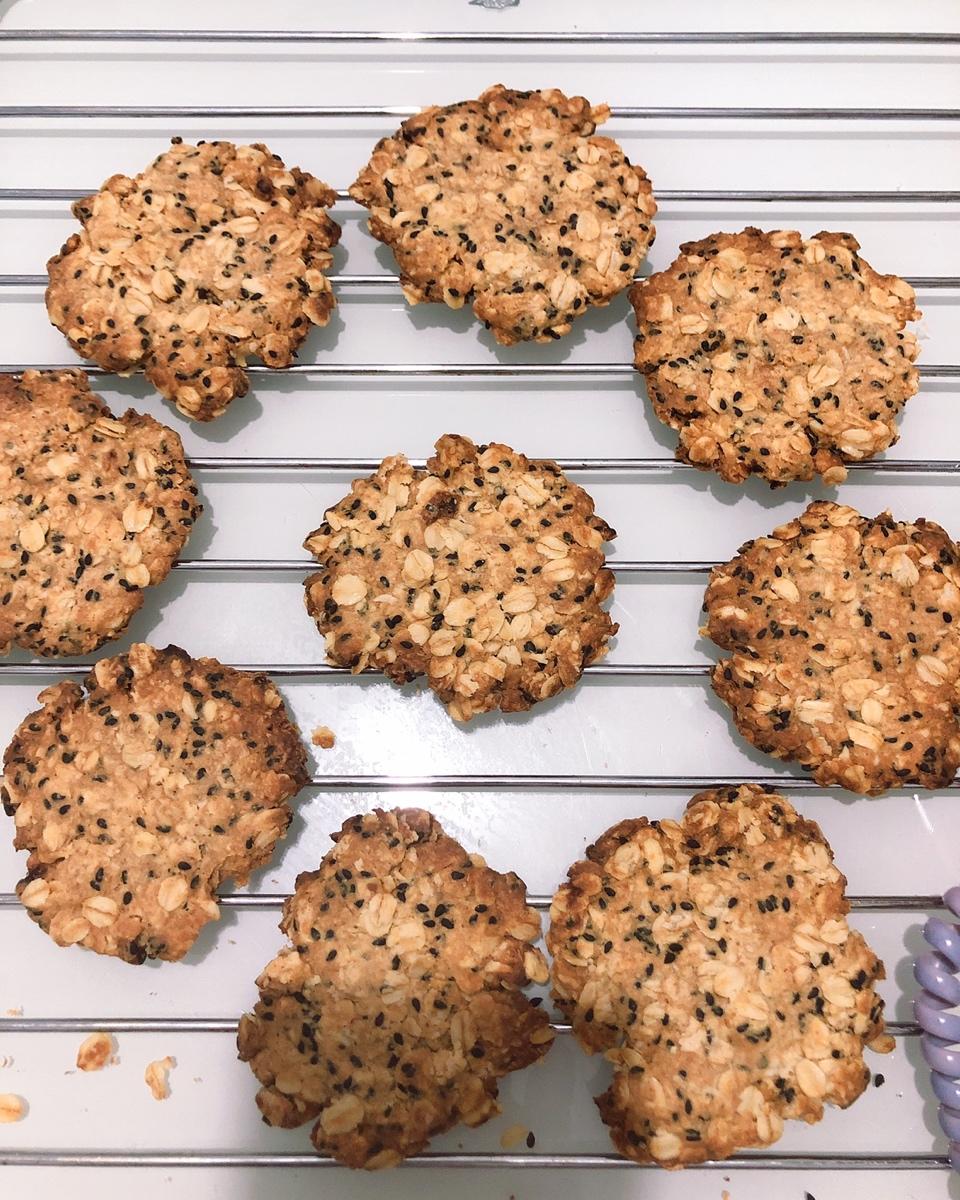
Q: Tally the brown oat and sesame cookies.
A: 9